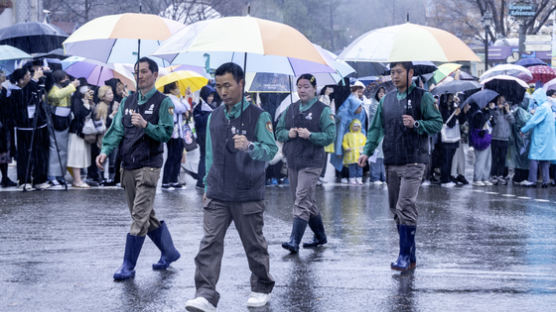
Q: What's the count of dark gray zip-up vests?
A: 4